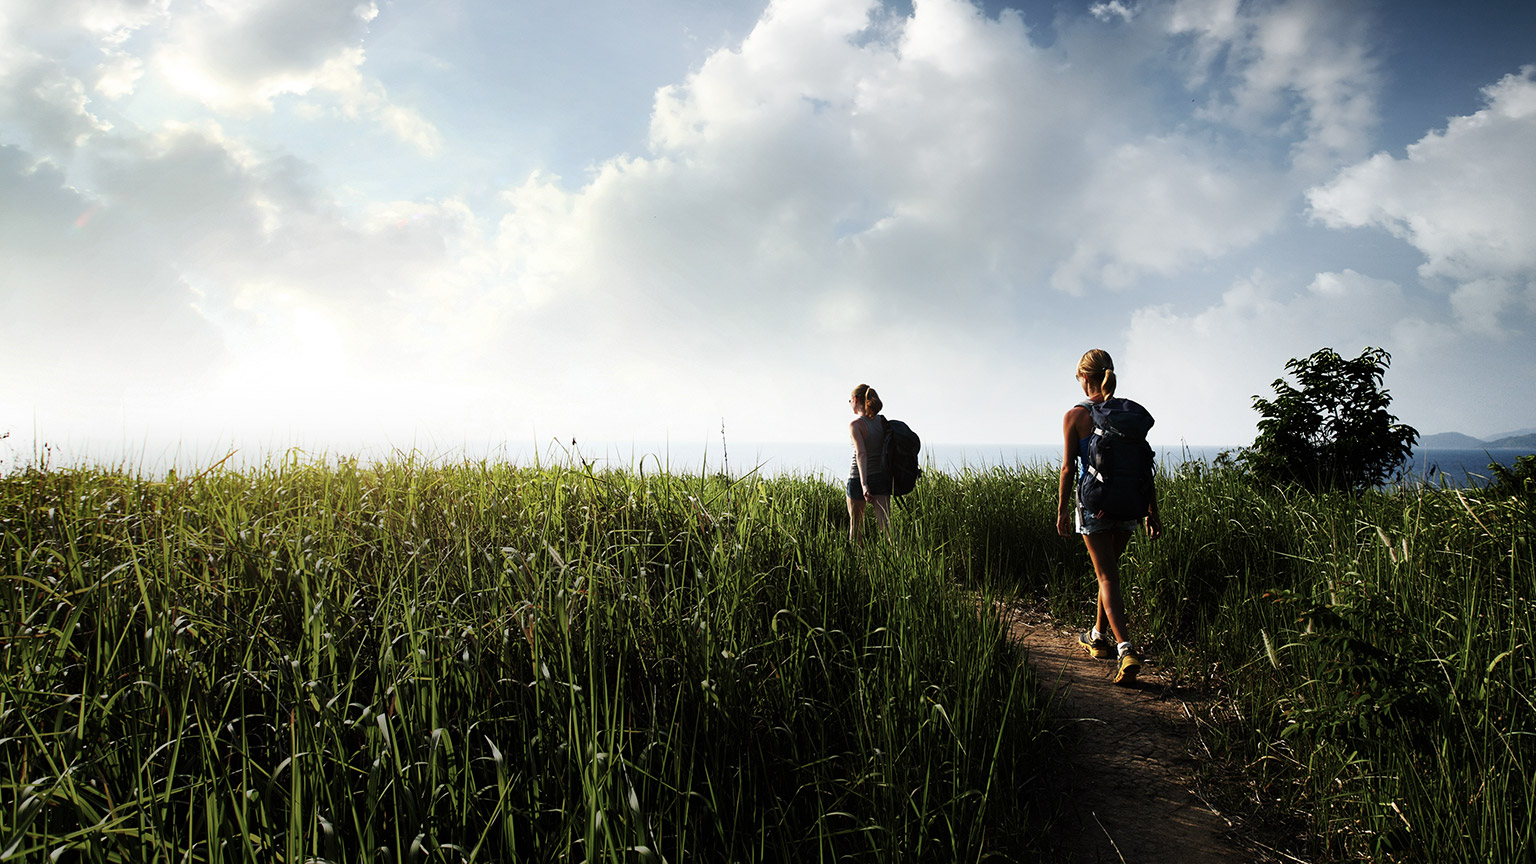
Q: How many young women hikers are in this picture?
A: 2